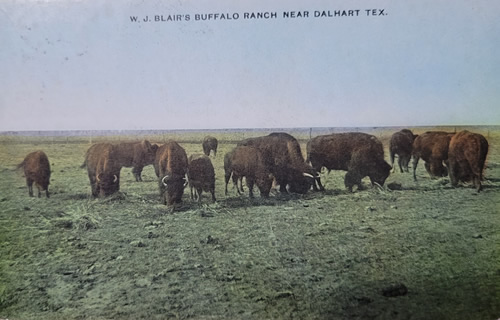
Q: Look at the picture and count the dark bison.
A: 12